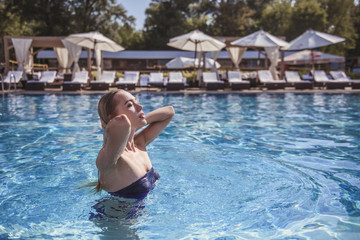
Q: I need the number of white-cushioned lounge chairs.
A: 13